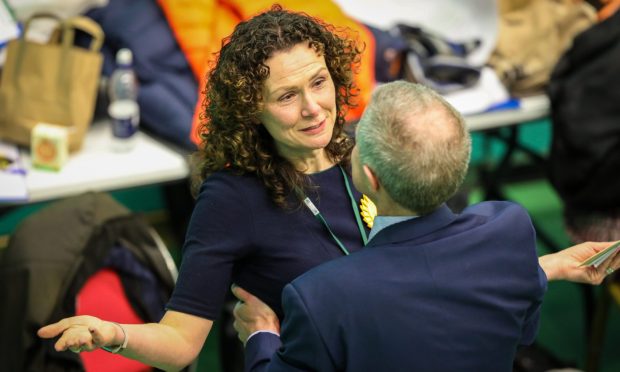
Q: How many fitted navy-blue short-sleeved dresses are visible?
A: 1